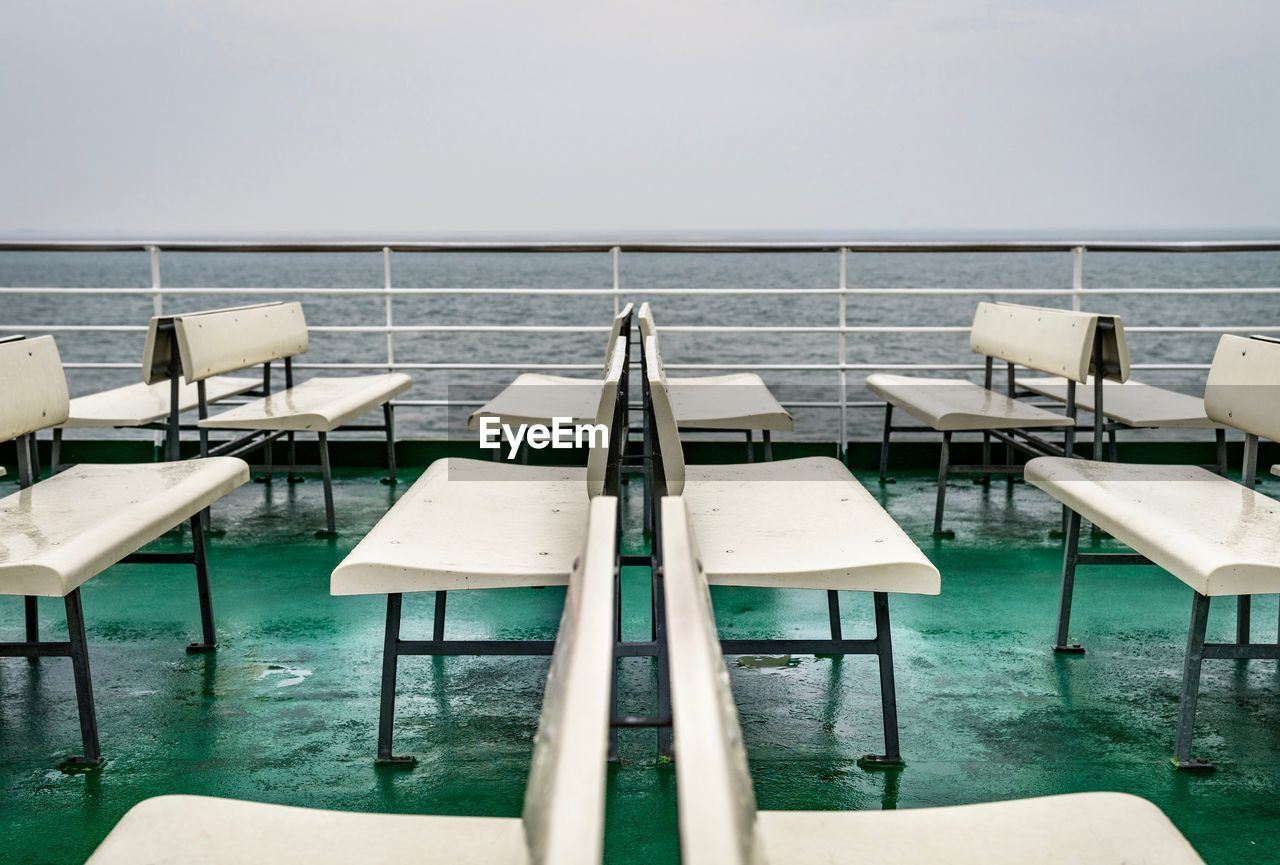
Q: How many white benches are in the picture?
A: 12